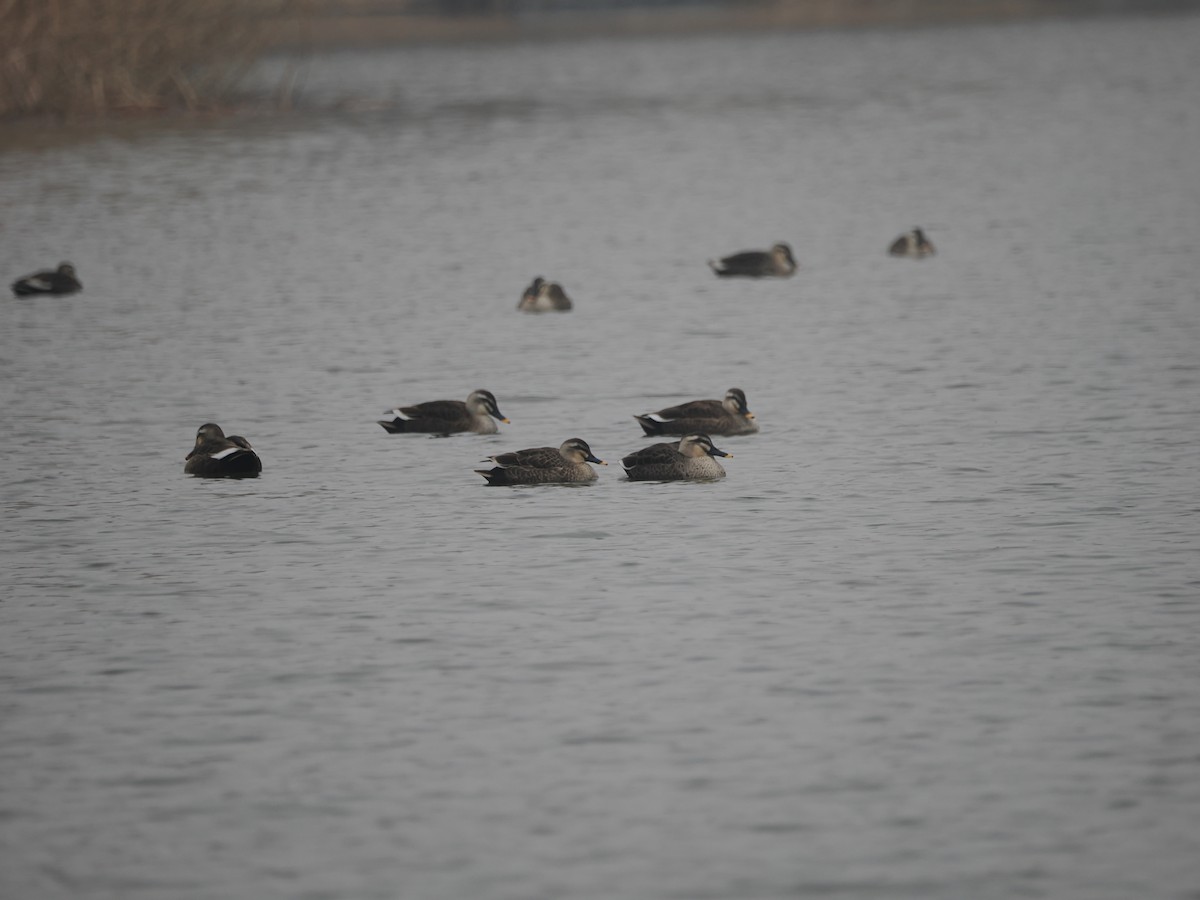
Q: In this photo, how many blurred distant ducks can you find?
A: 4